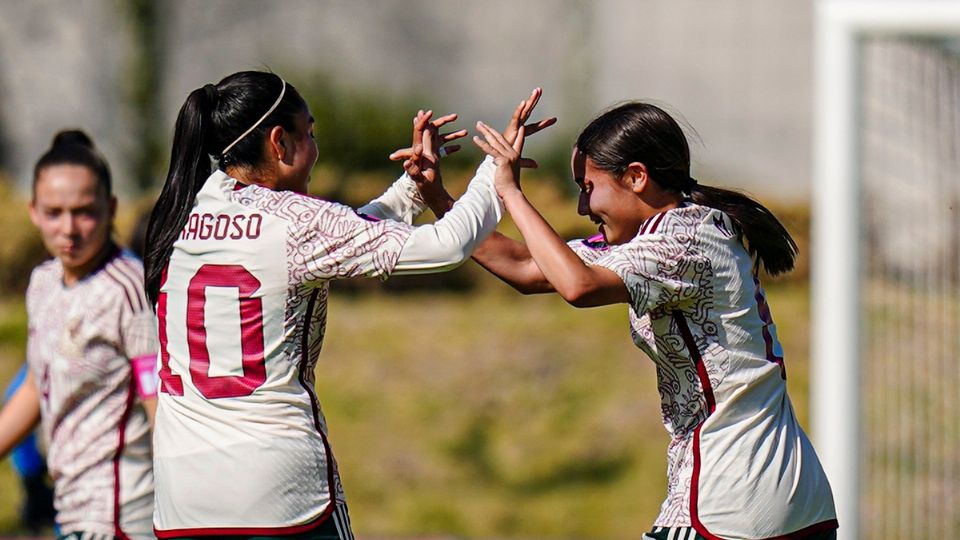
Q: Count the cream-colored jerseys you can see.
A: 3